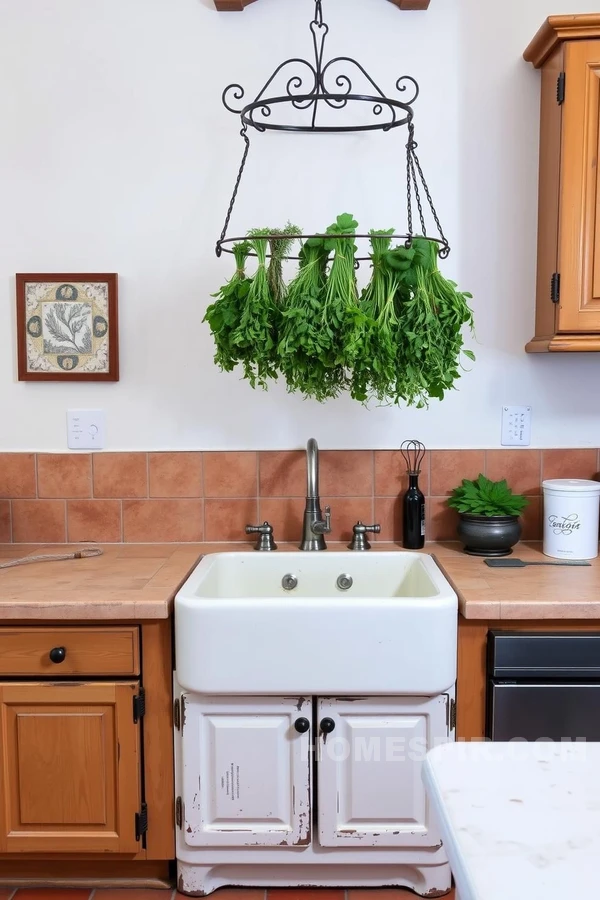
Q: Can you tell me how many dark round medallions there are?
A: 4